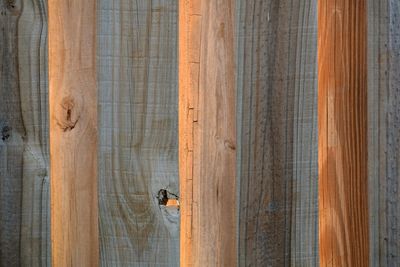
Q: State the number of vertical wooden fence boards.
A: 7